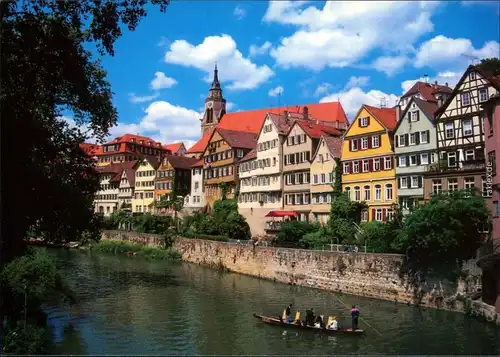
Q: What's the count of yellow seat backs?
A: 3